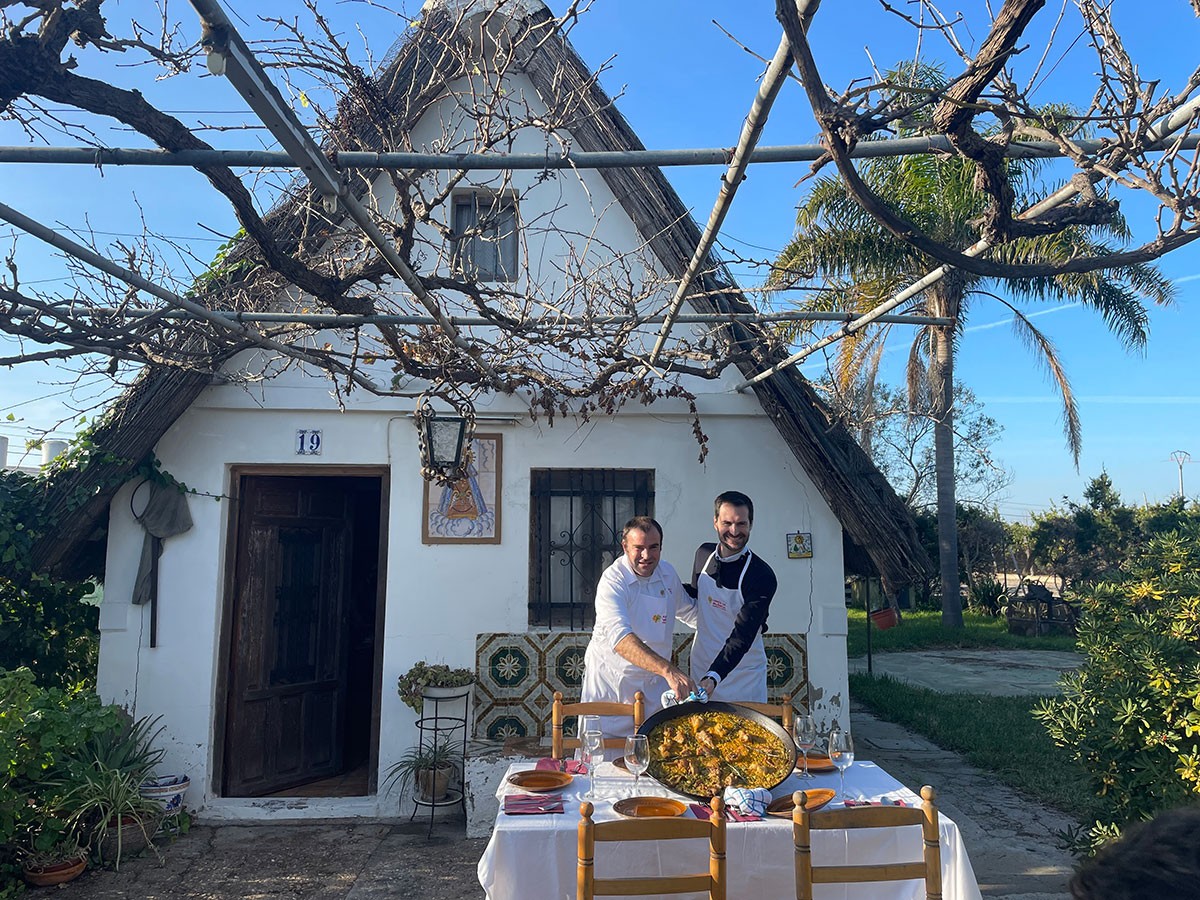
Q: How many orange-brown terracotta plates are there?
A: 5